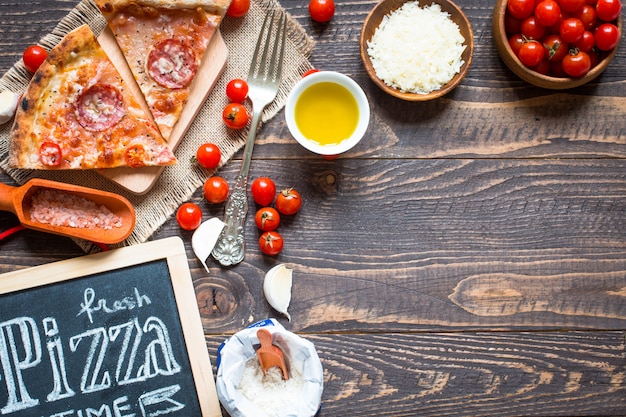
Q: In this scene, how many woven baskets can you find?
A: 0